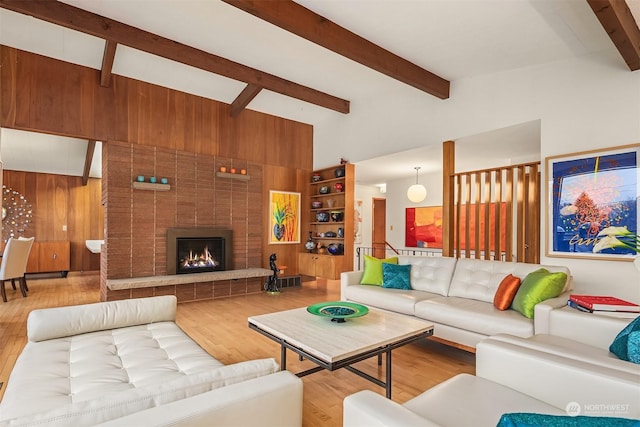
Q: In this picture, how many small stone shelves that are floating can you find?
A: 2